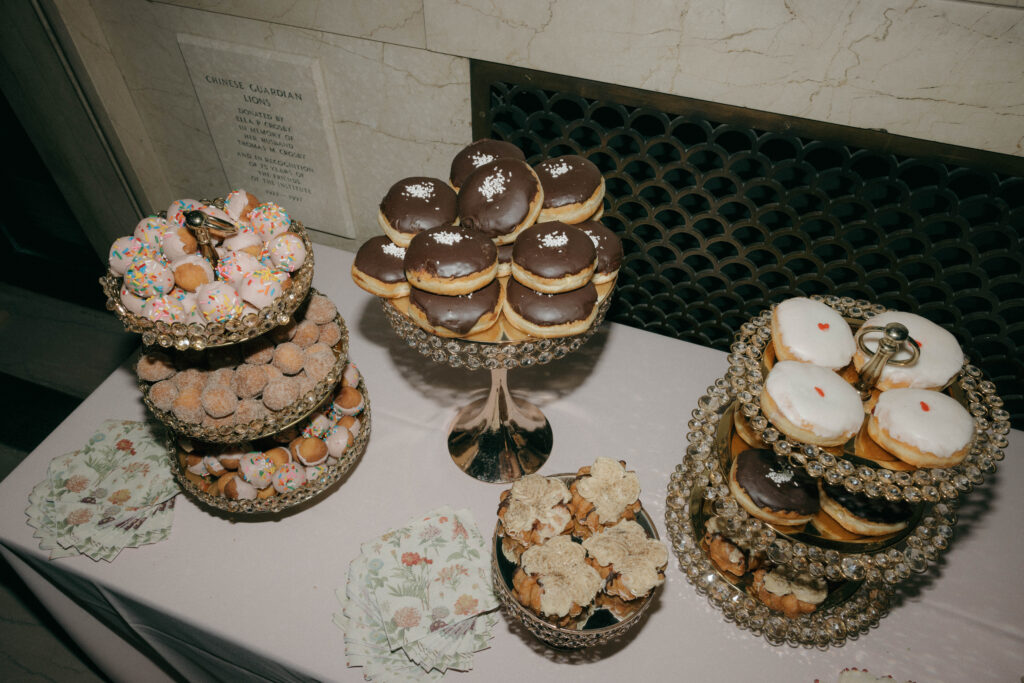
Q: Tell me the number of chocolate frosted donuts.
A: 13